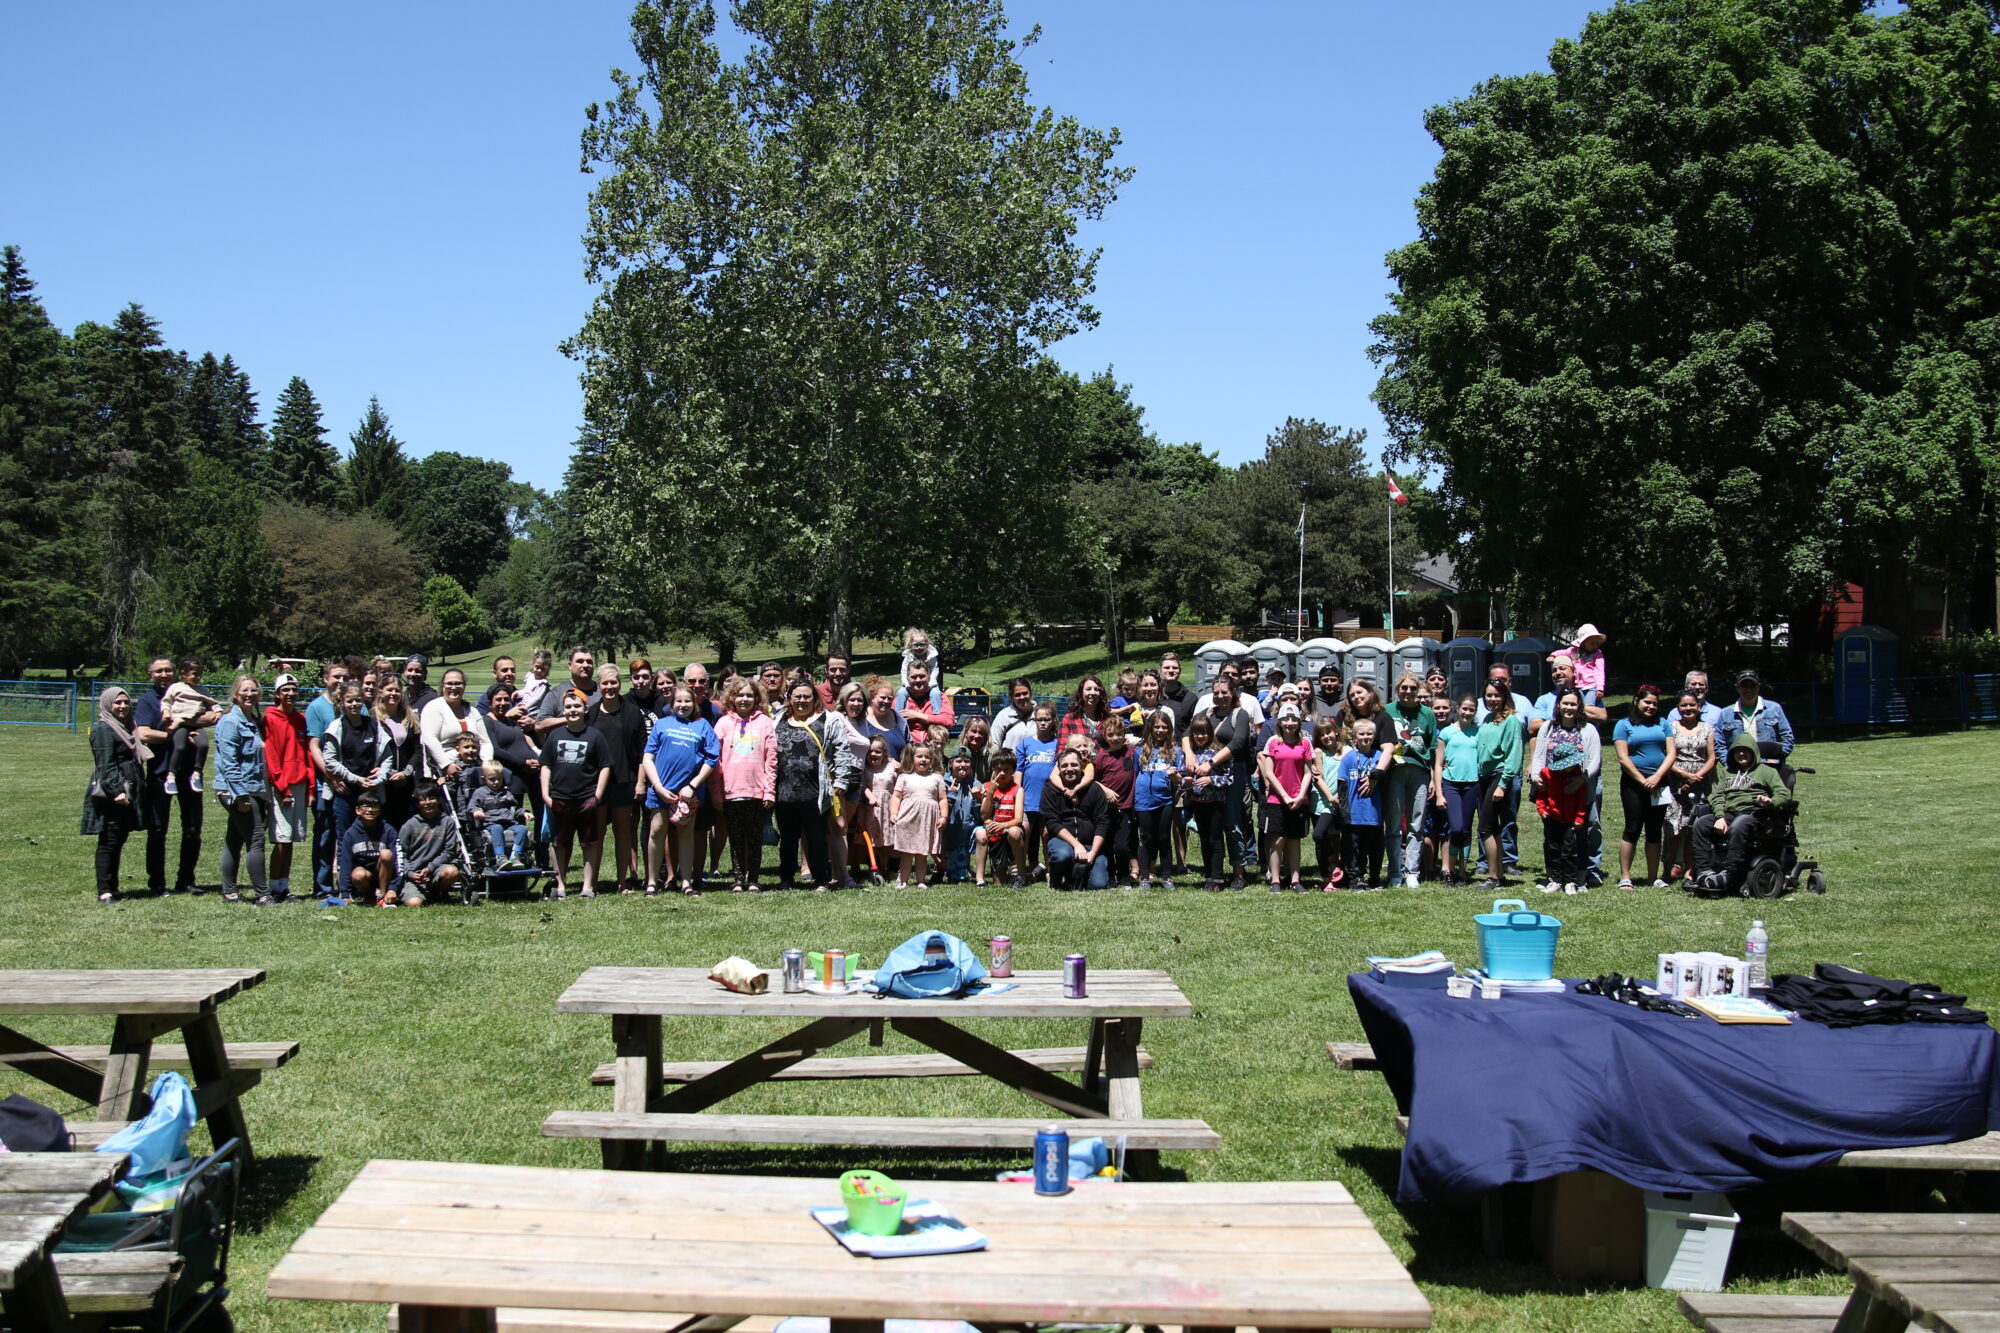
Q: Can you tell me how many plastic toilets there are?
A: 8